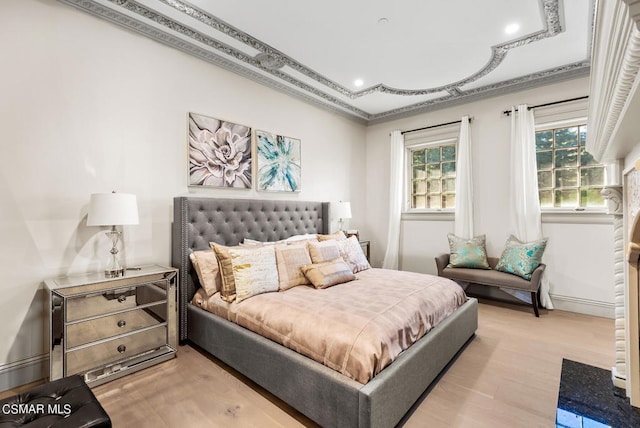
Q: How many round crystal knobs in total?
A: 3